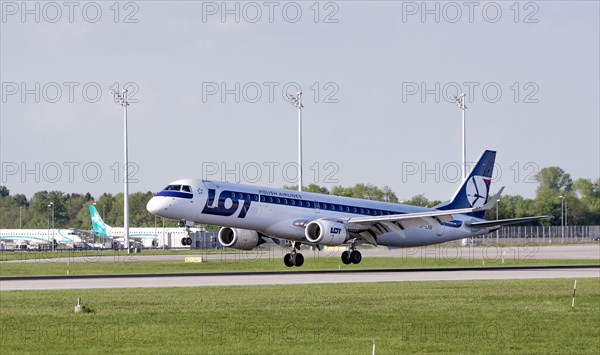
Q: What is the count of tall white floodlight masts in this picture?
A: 3